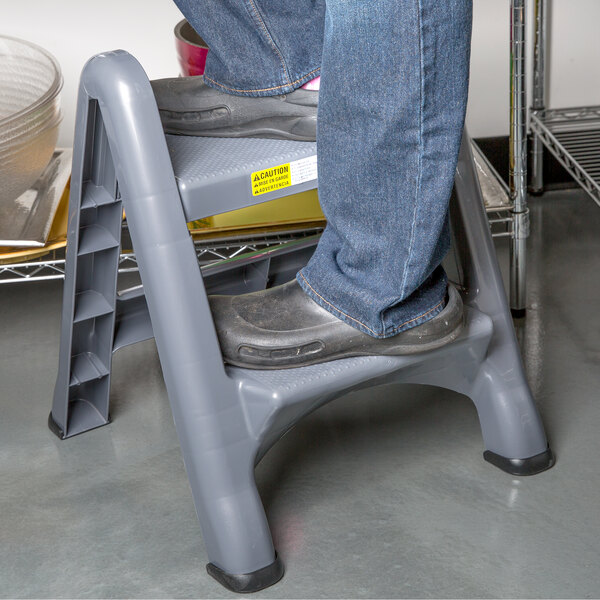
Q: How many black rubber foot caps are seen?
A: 3